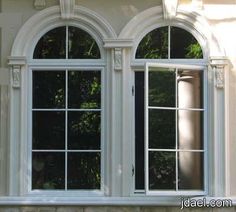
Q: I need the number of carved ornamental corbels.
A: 3